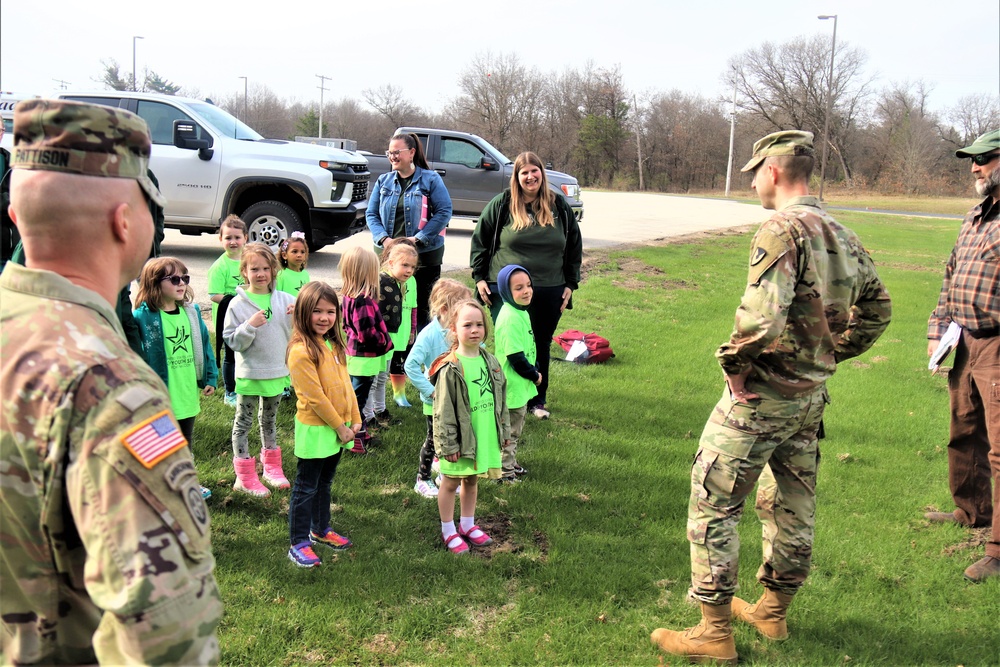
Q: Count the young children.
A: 11